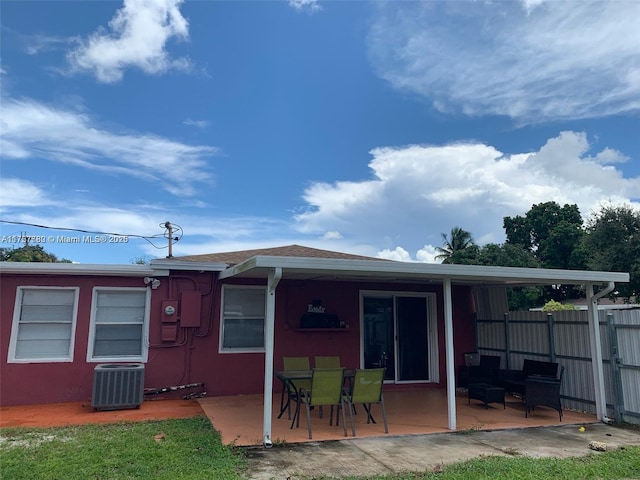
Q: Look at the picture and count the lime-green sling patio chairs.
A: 4